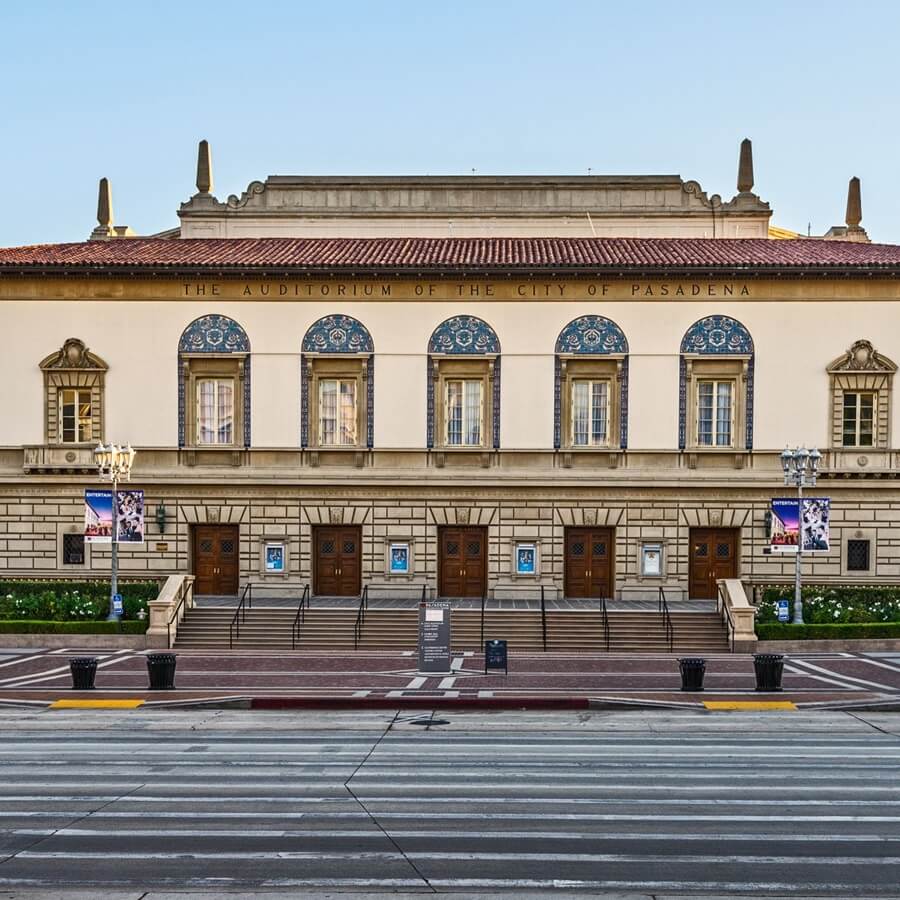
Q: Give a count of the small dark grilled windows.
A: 2